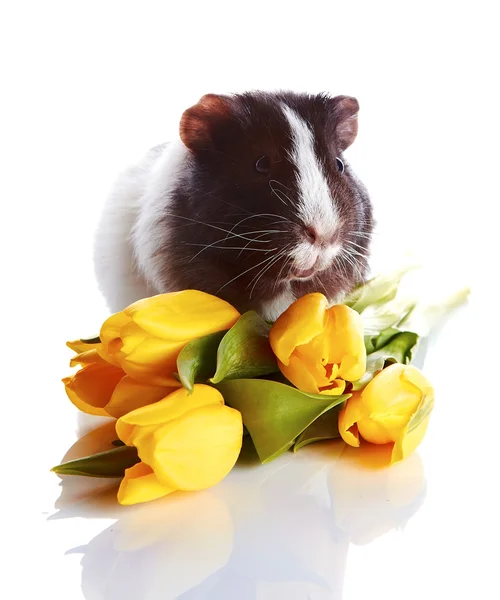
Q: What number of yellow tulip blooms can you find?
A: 5